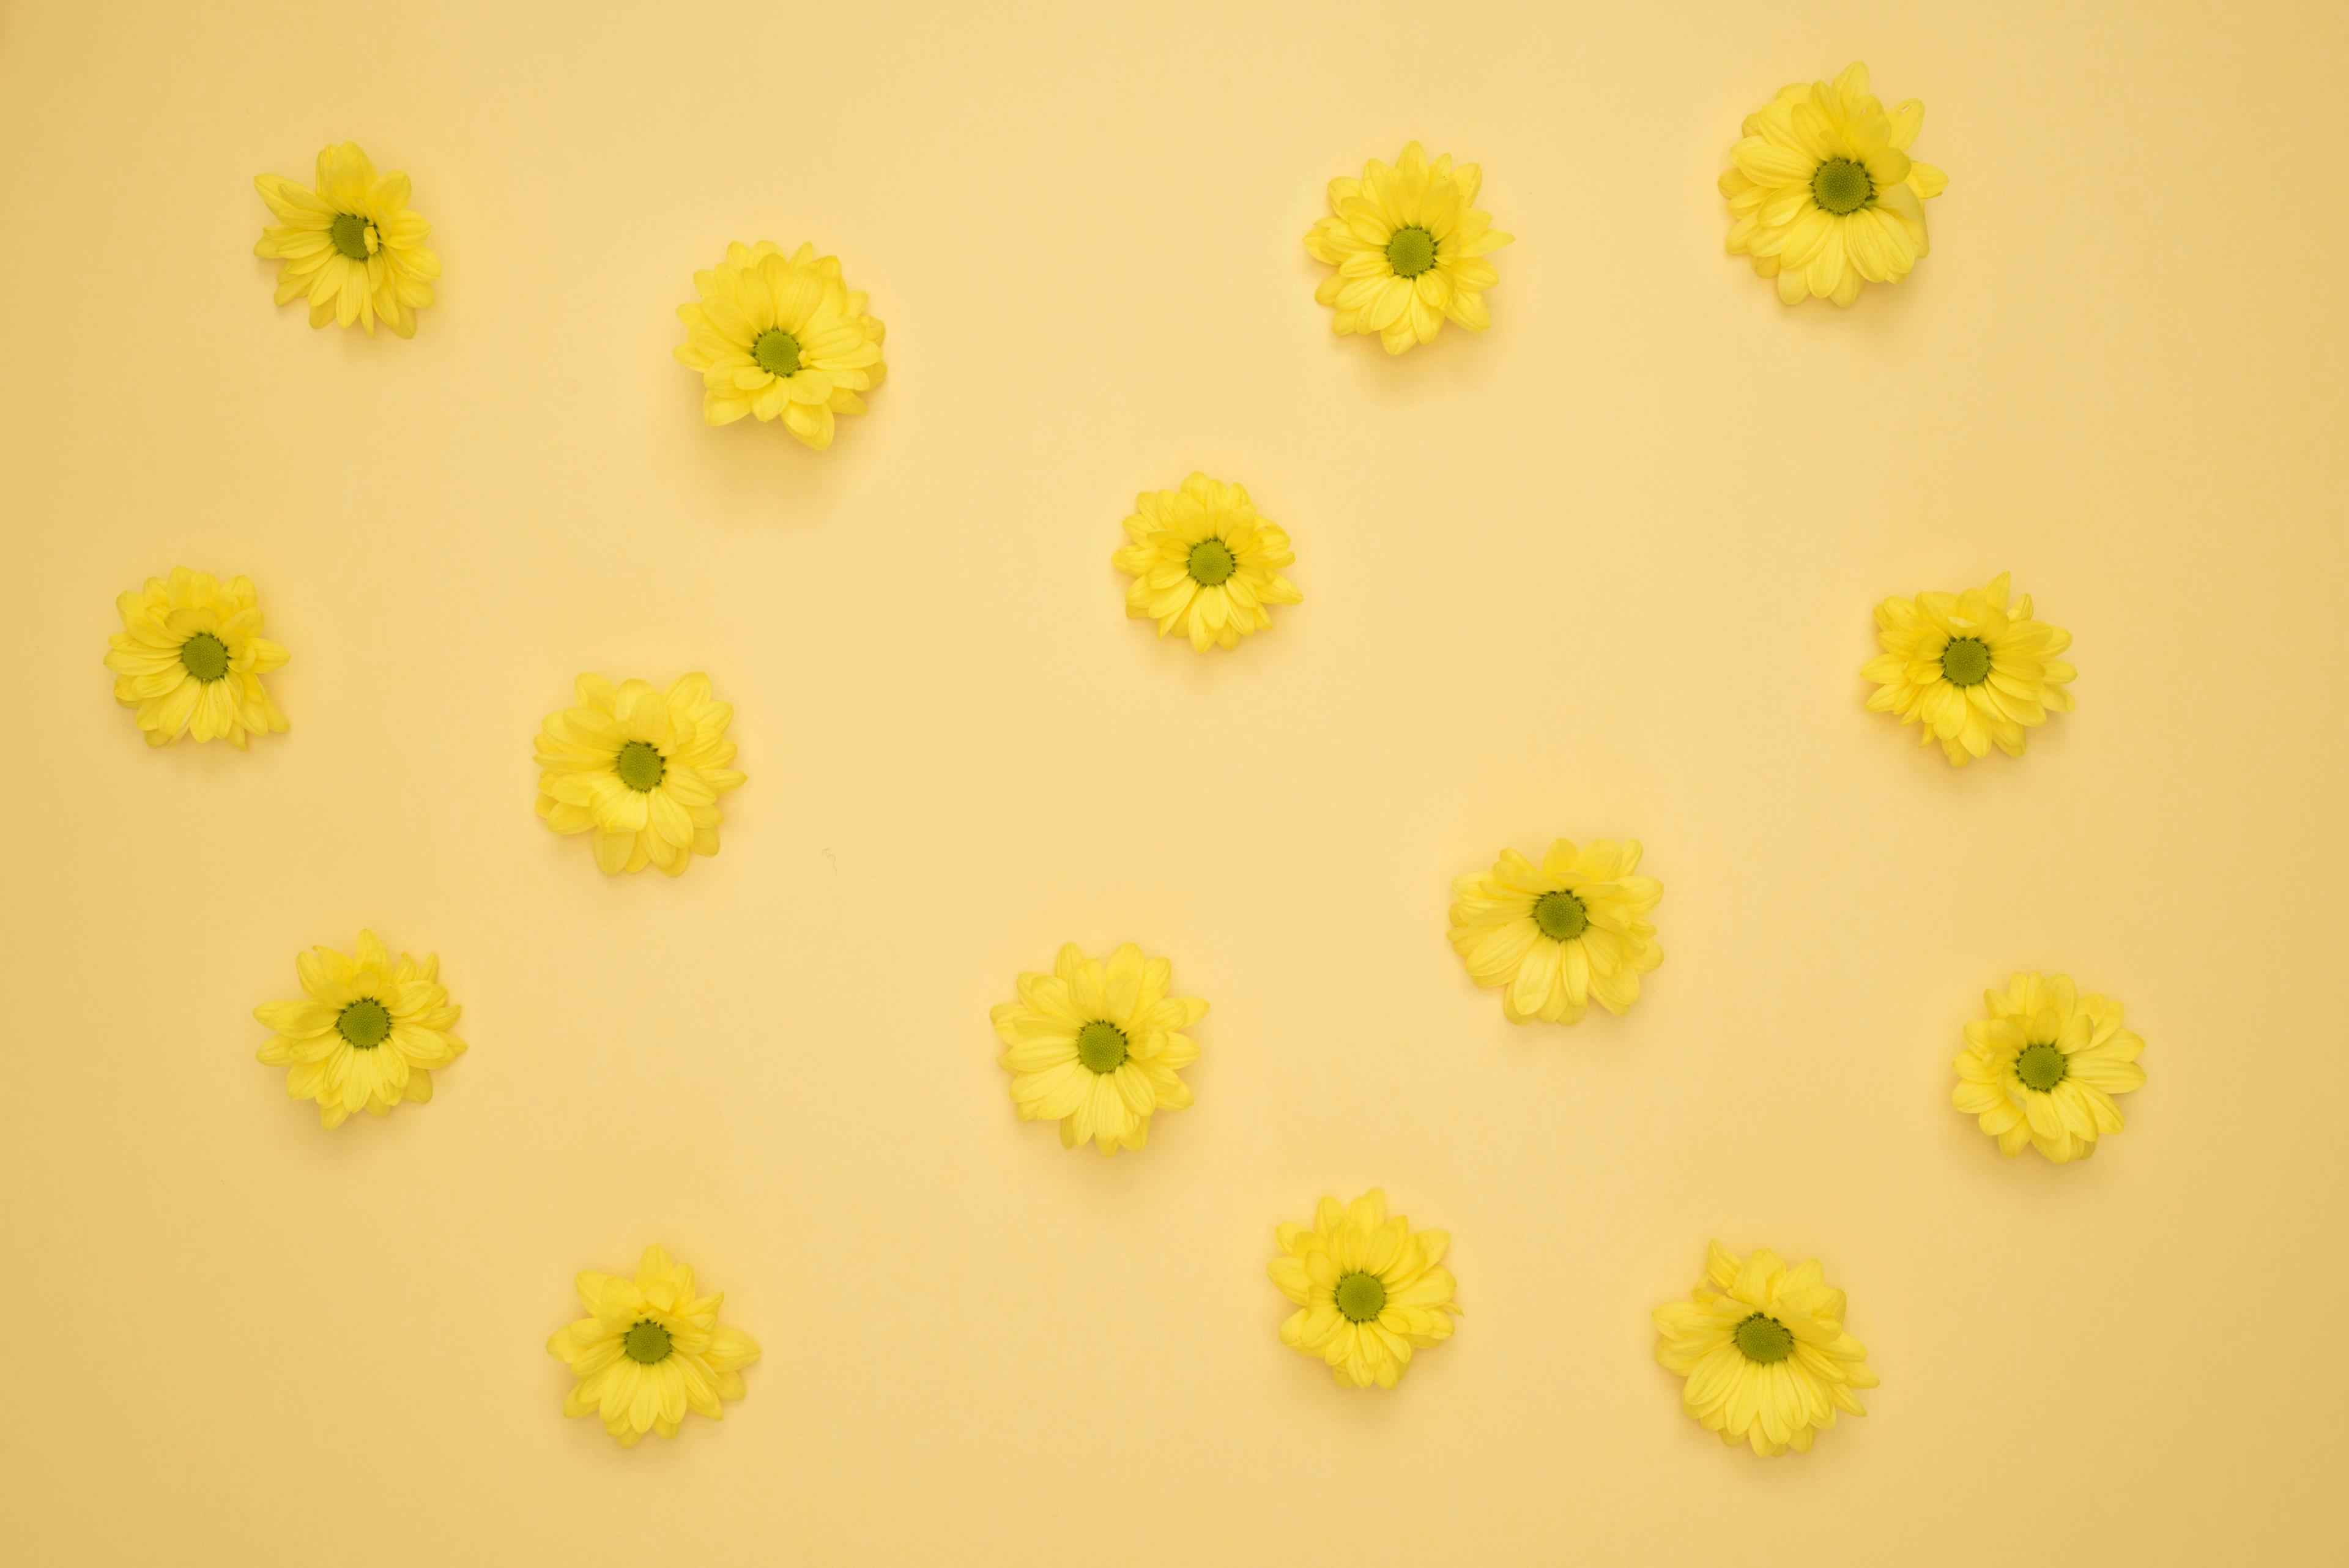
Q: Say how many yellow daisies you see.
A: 15